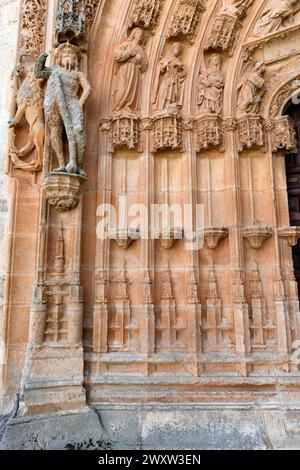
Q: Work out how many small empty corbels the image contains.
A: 5